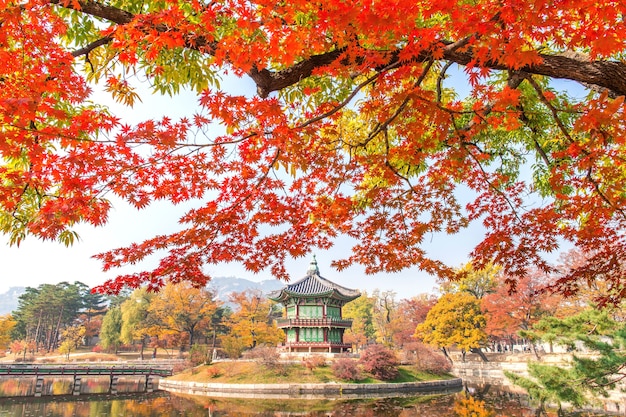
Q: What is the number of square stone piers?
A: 4